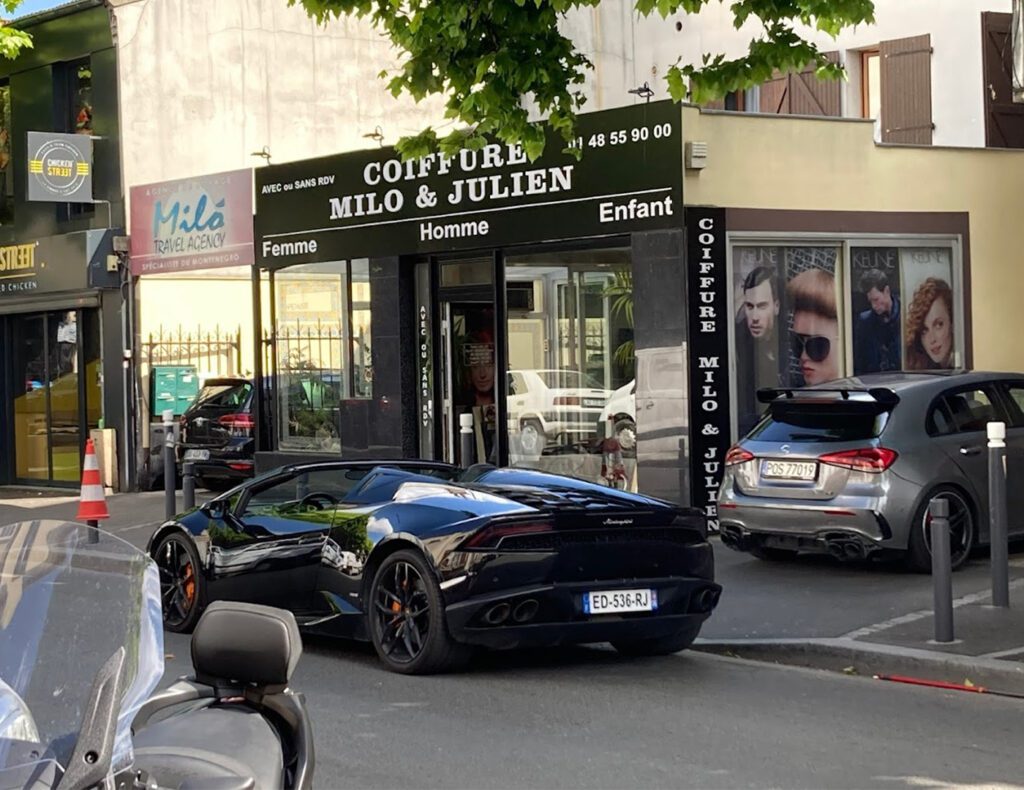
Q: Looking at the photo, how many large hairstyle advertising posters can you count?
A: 4